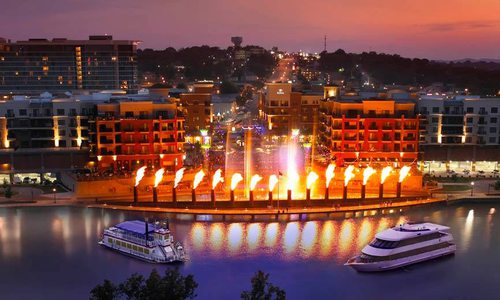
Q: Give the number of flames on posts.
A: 15